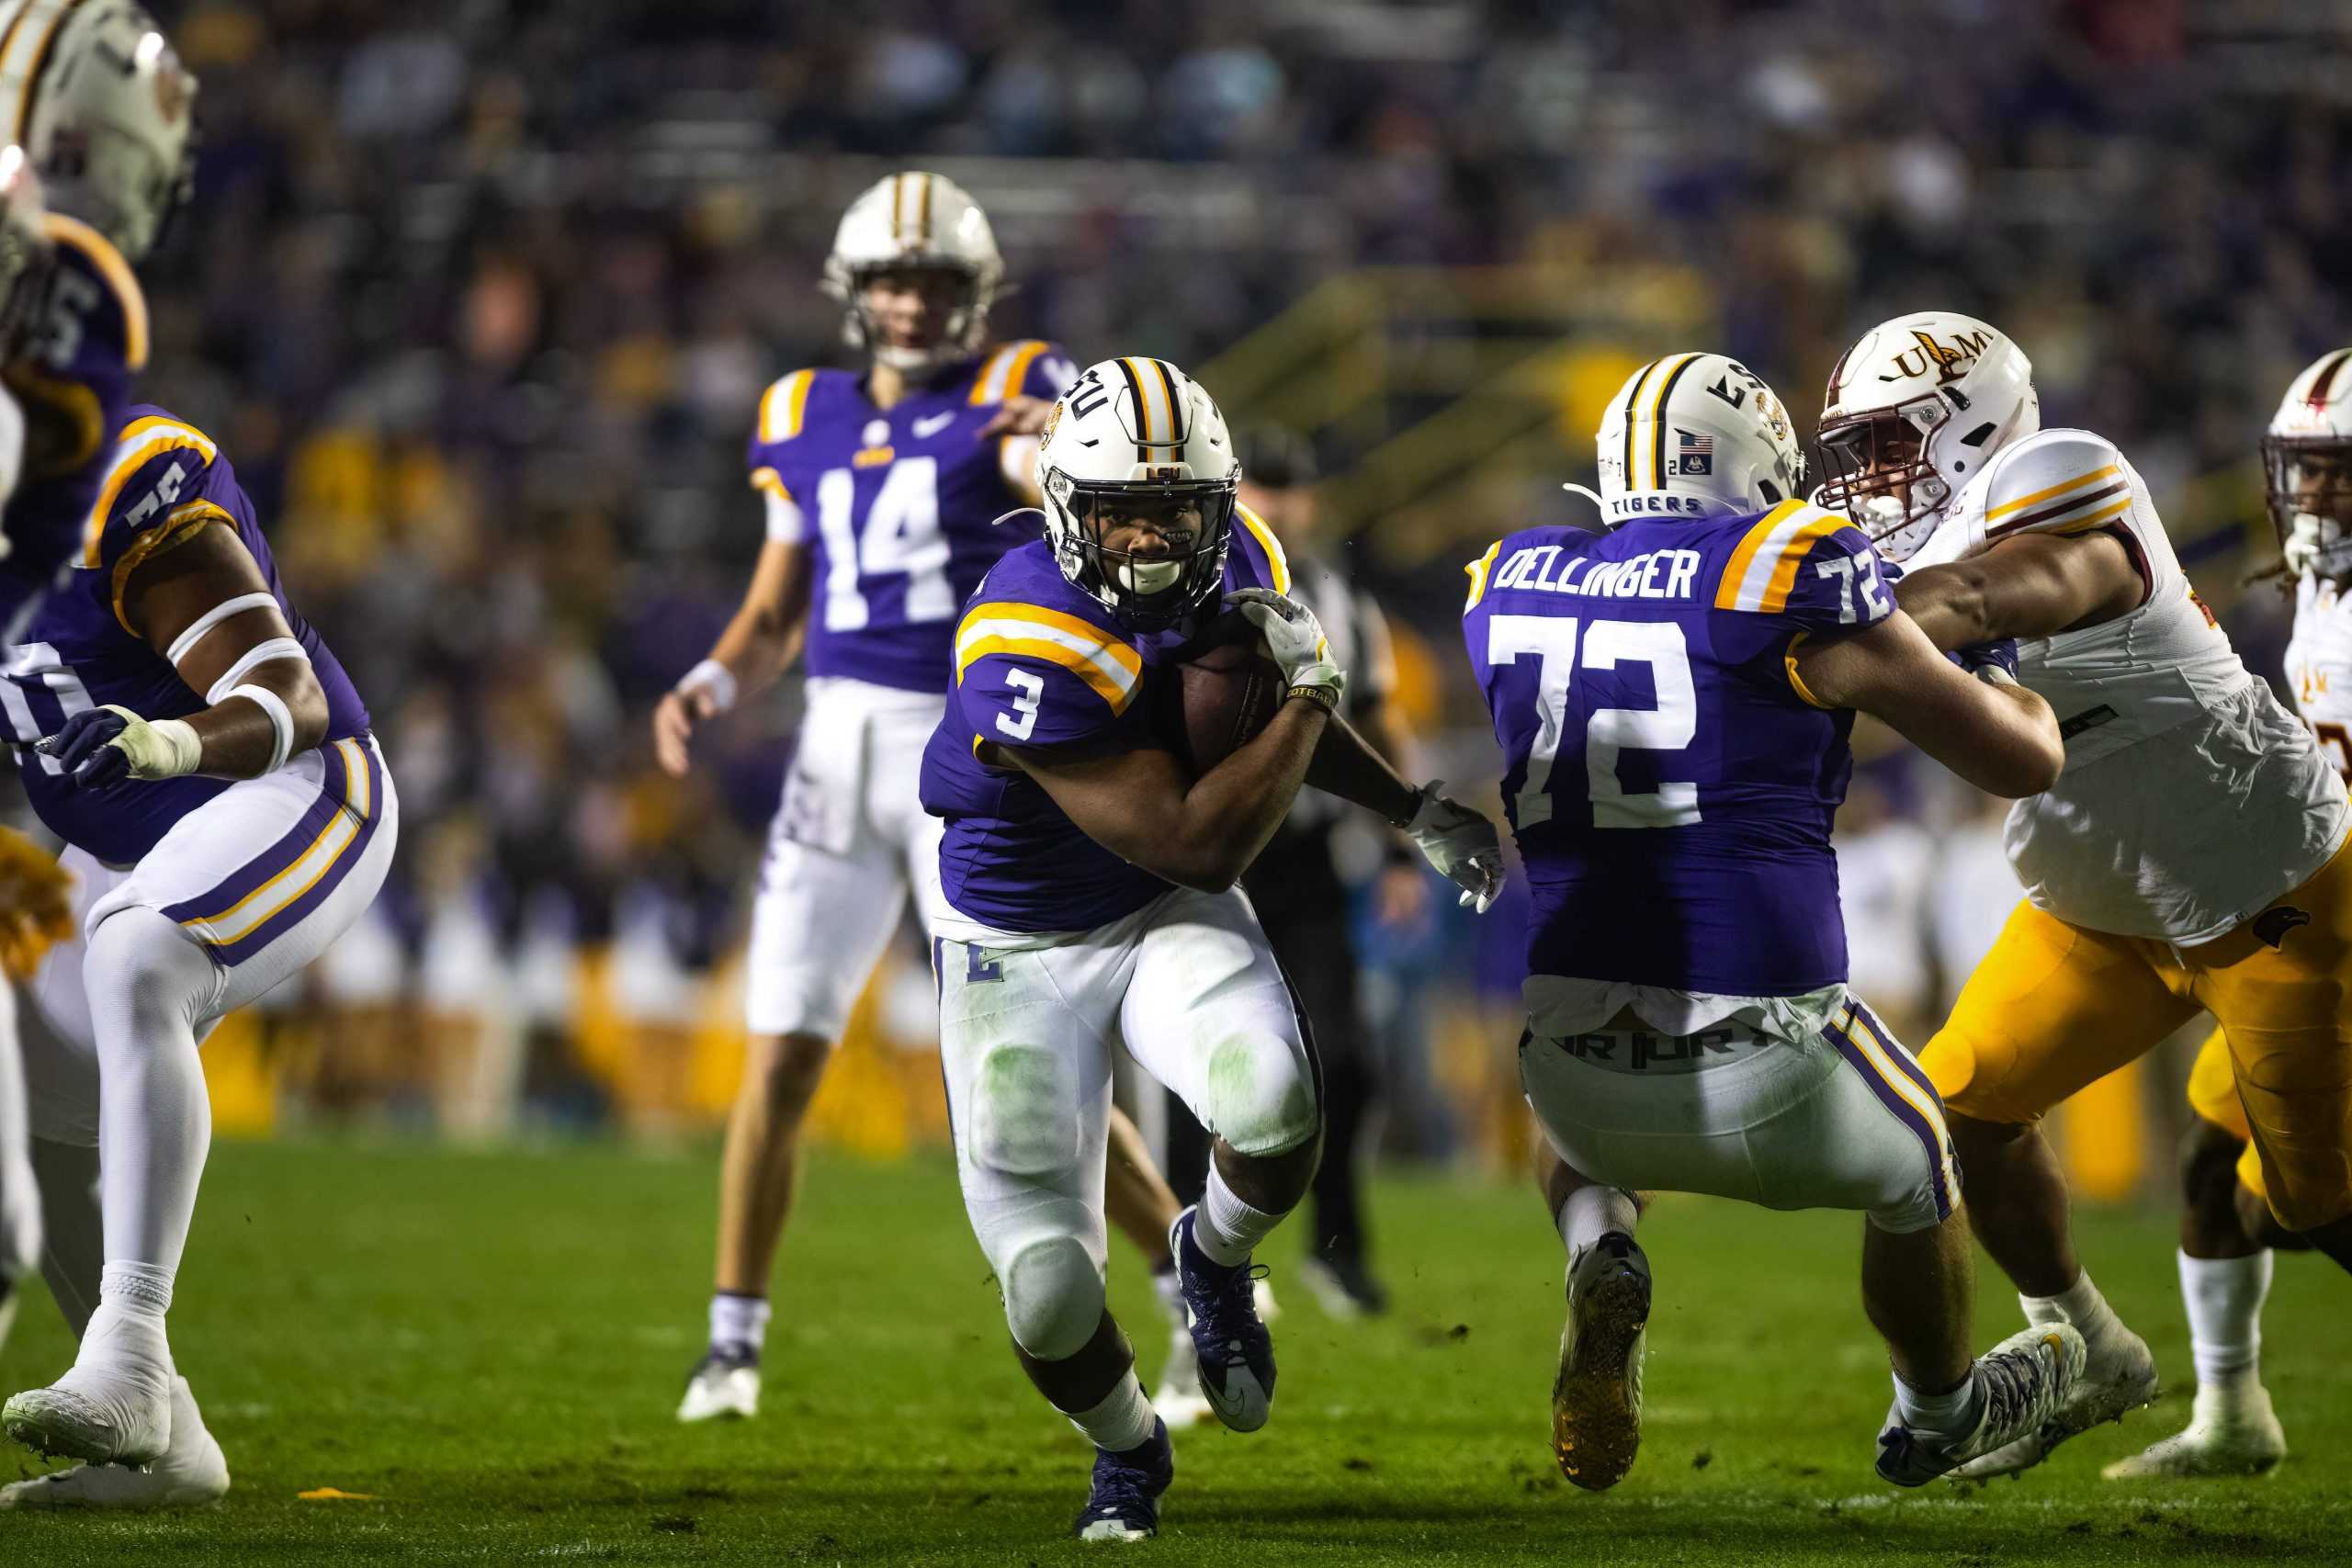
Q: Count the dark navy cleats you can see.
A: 2